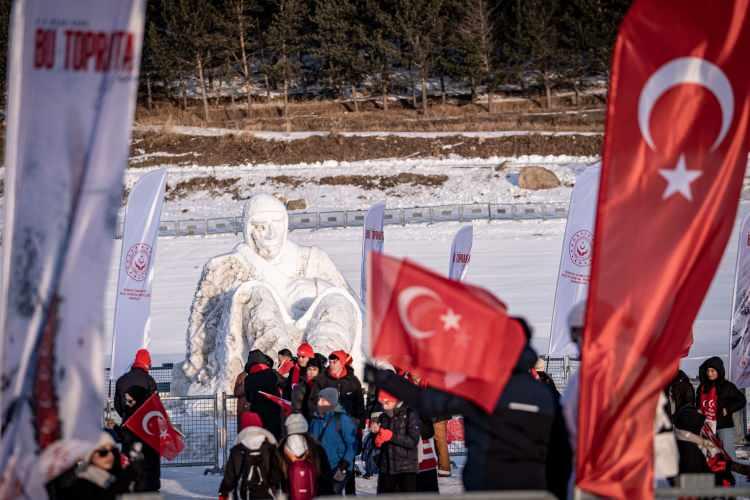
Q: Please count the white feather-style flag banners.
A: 6